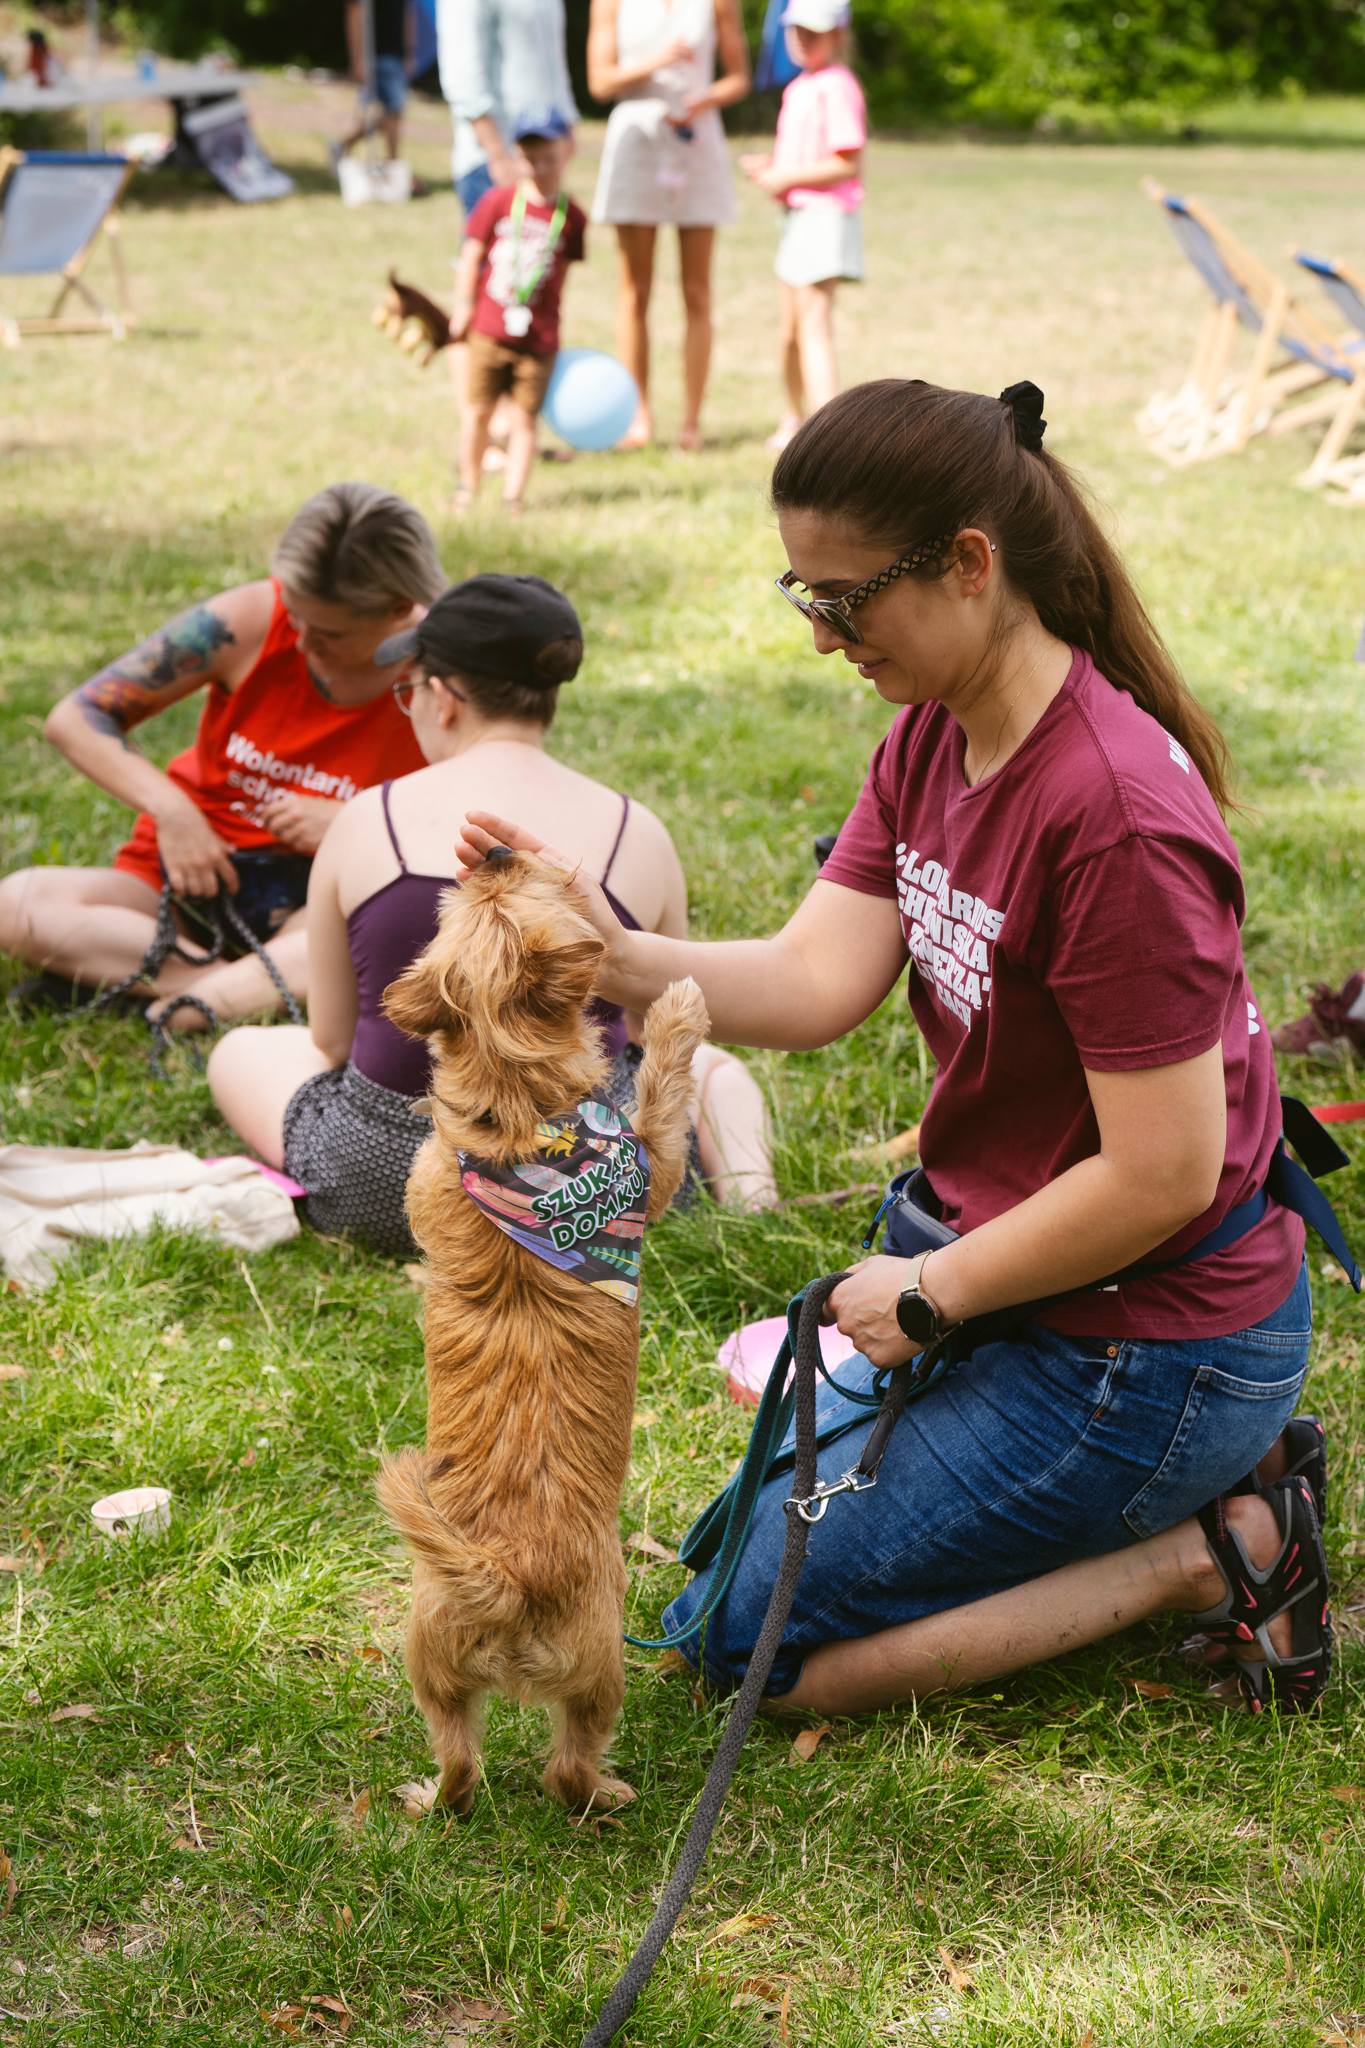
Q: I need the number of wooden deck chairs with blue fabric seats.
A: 3